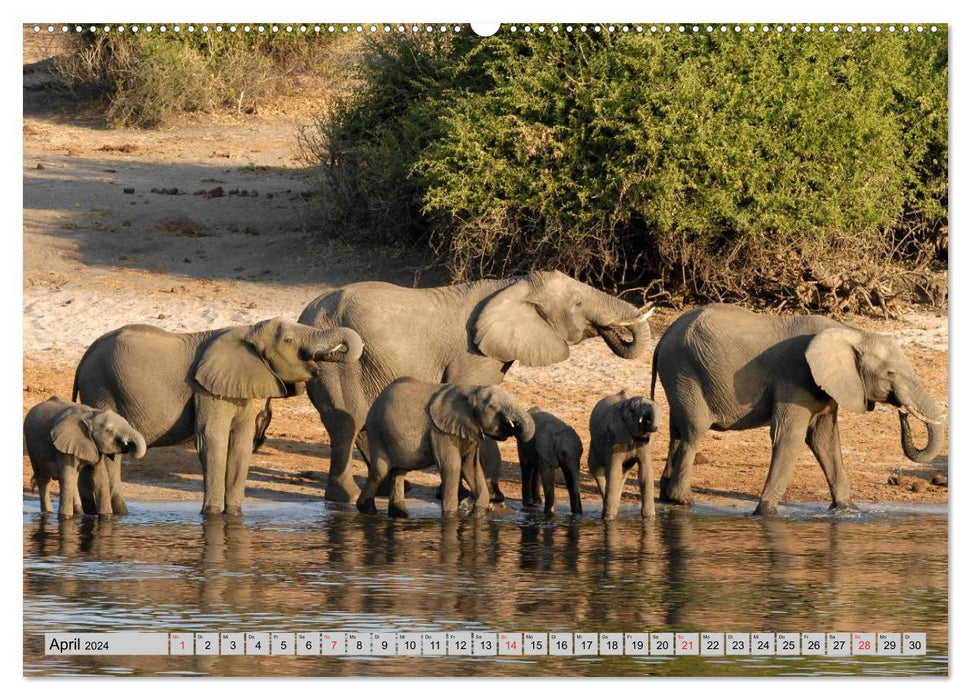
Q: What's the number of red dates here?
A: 5